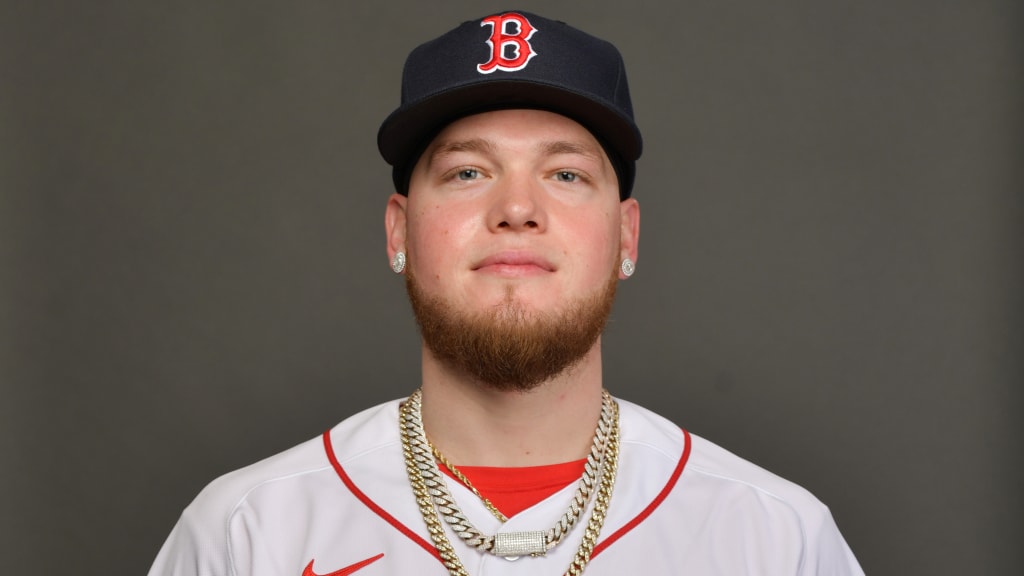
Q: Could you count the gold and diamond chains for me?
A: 3